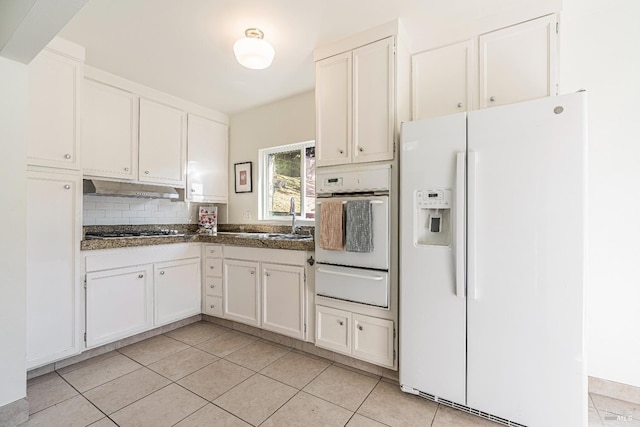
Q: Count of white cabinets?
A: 15